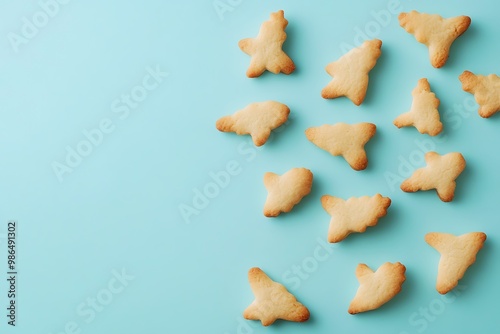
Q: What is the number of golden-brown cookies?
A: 13